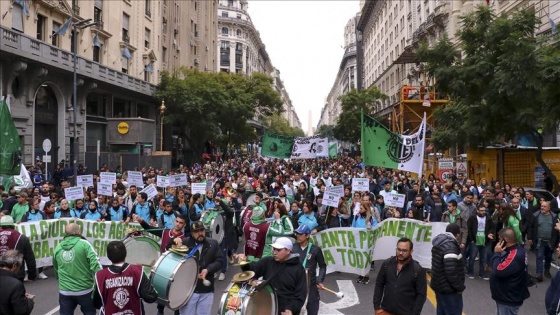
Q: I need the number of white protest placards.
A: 13